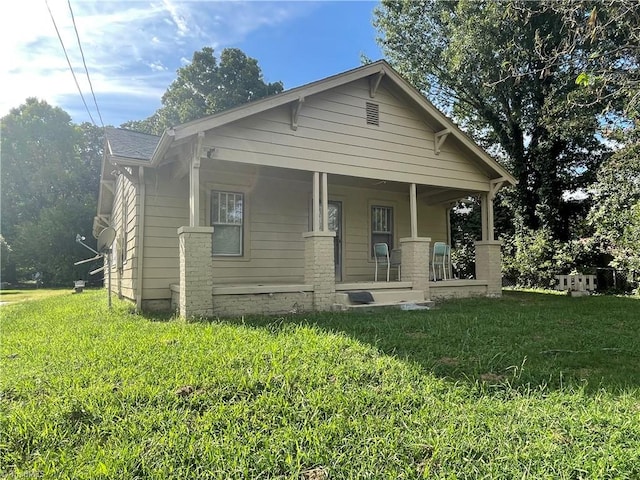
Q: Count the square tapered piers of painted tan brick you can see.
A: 4